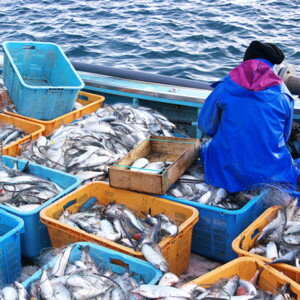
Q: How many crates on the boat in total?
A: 11